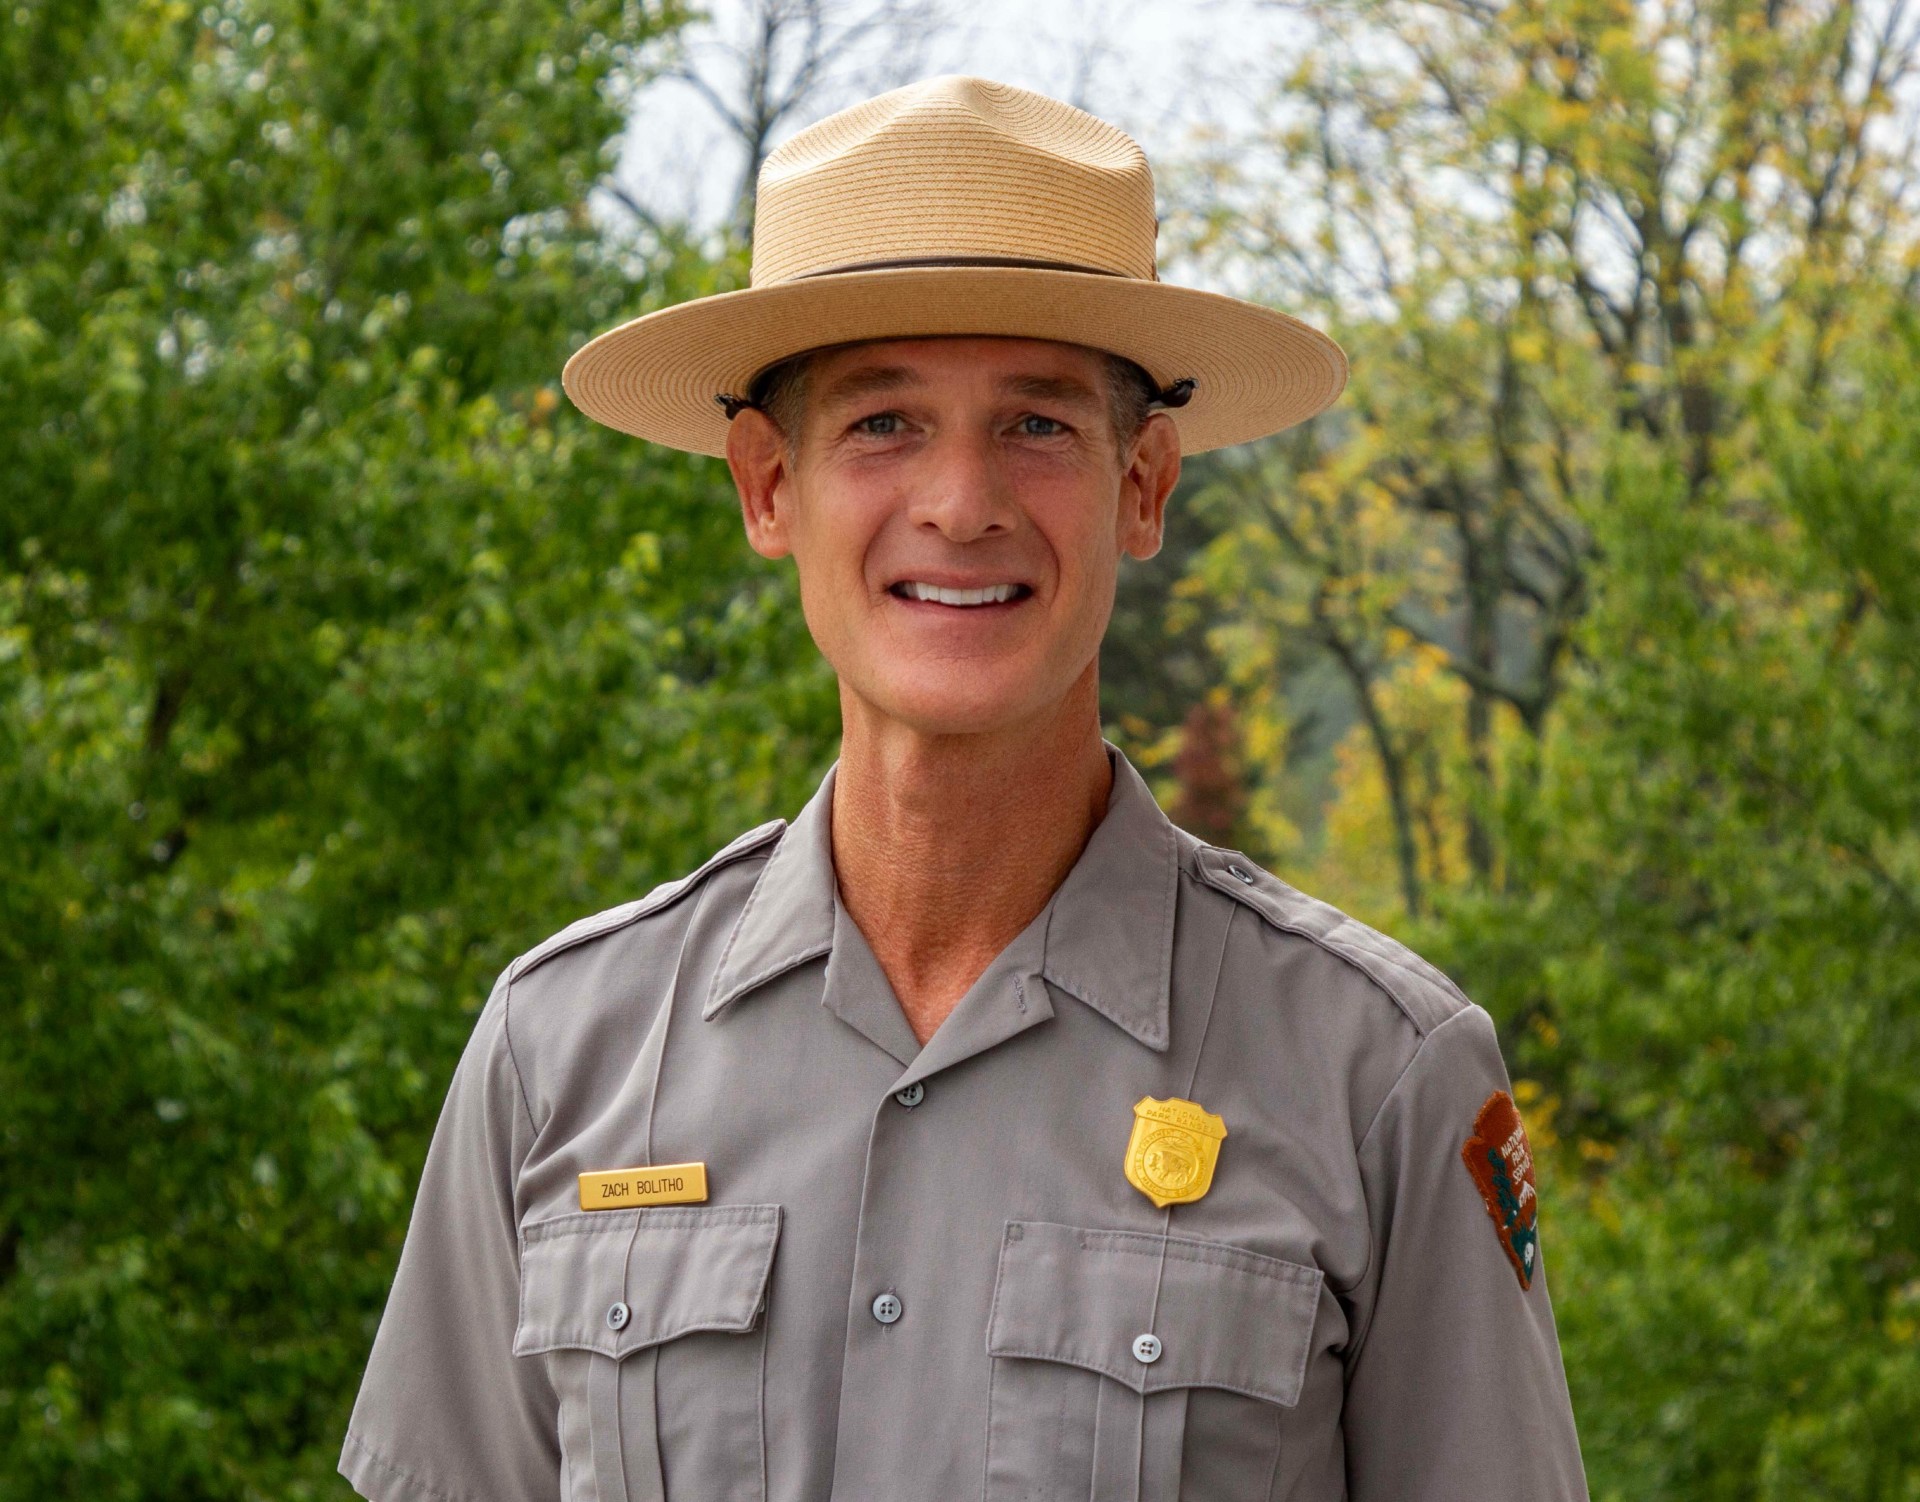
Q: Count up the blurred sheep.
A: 0